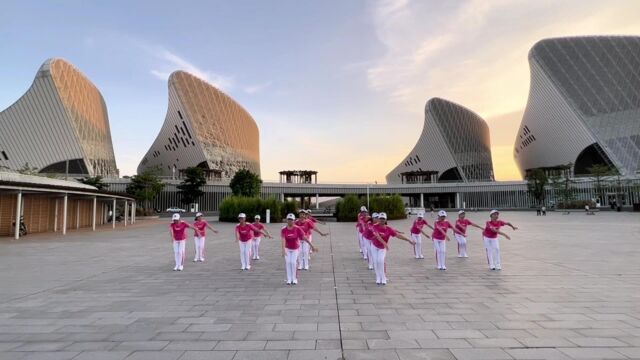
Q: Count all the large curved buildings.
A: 4